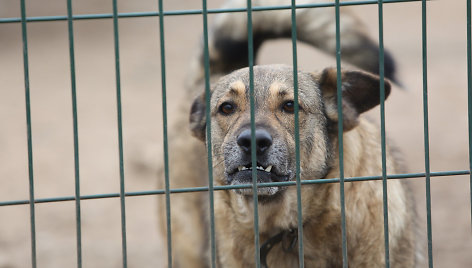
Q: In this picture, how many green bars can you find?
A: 13